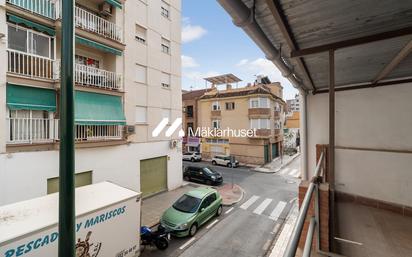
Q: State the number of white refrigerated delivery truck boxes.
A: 1